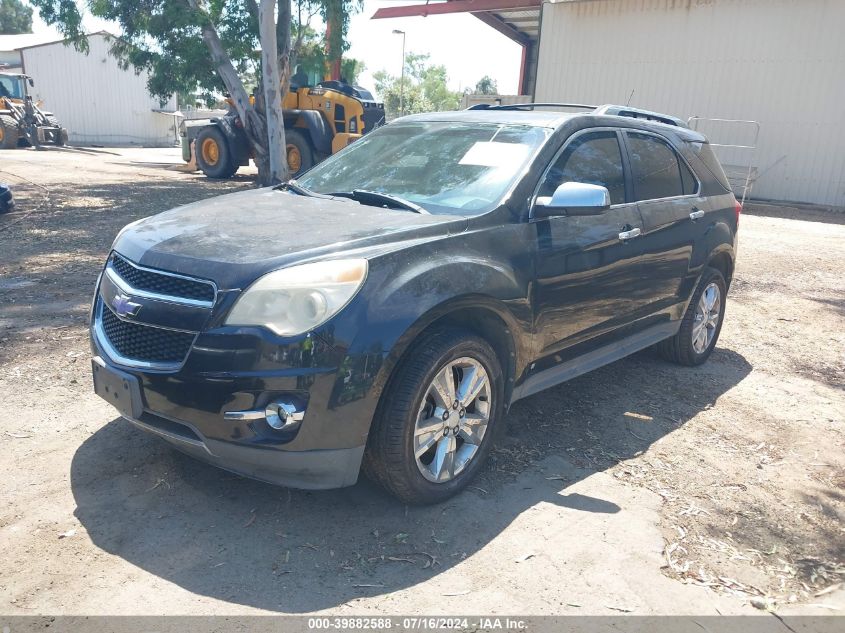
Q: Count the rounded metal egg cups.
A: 0